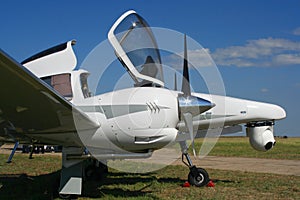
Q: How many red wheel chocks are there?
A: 2